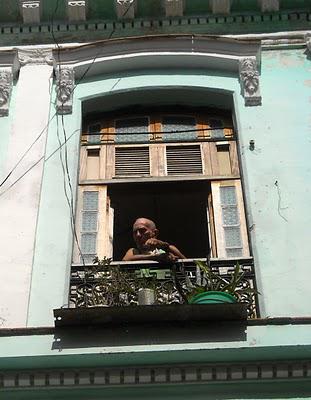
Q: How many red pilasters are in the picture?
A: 0